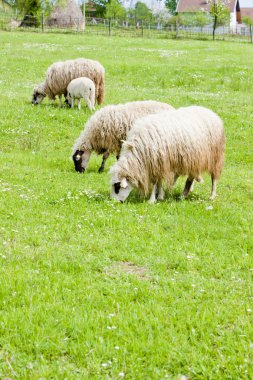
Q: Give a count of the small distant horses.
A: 0